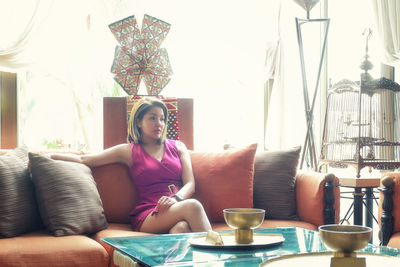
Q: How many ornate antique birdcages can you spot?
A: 1